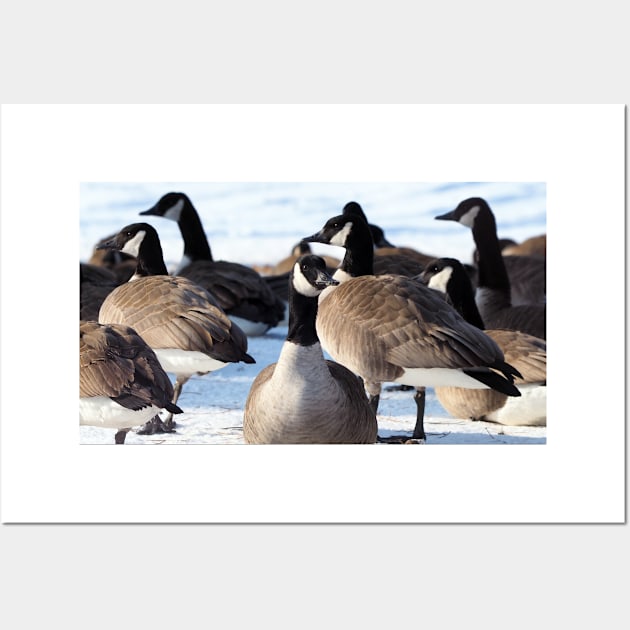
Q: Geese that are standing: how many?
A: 3